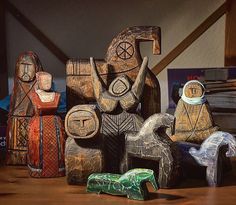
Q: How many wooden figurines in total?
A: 9